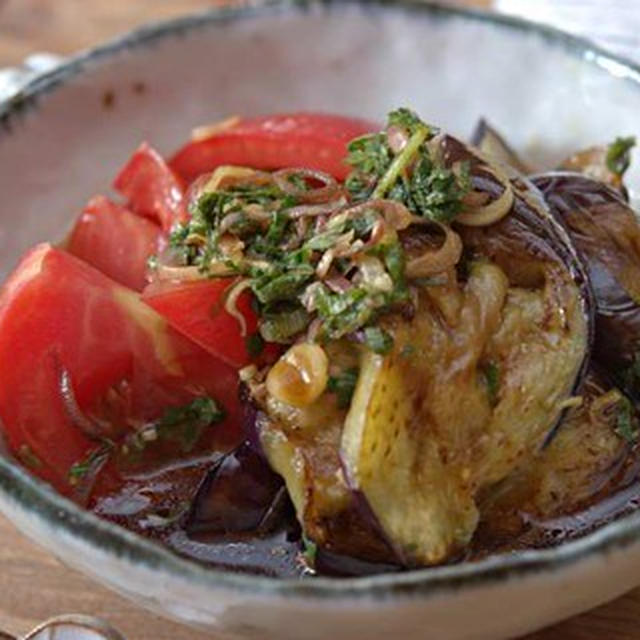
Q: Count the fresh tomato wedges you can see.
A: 5